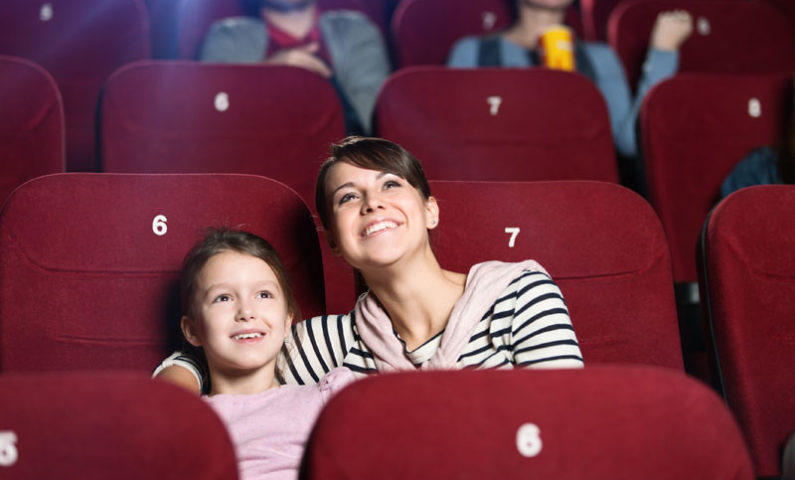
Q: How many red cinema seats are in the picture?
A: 13